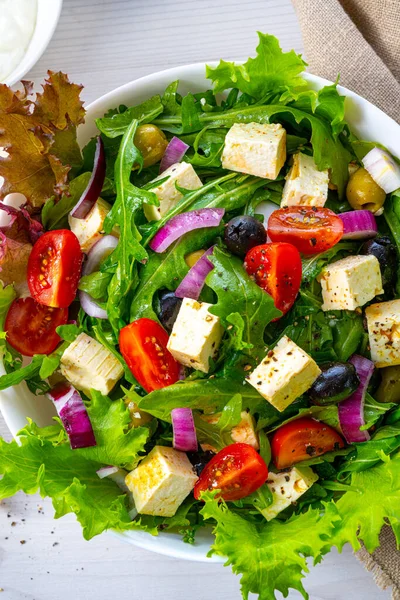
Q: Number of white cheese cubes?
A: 12